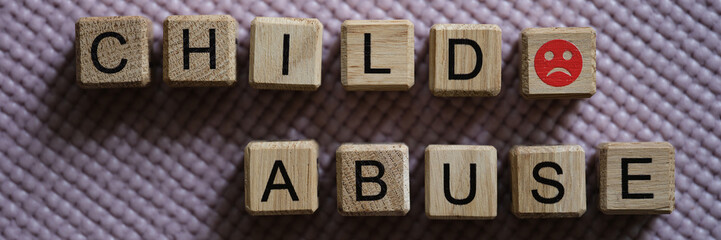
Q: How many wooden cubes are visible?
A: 11